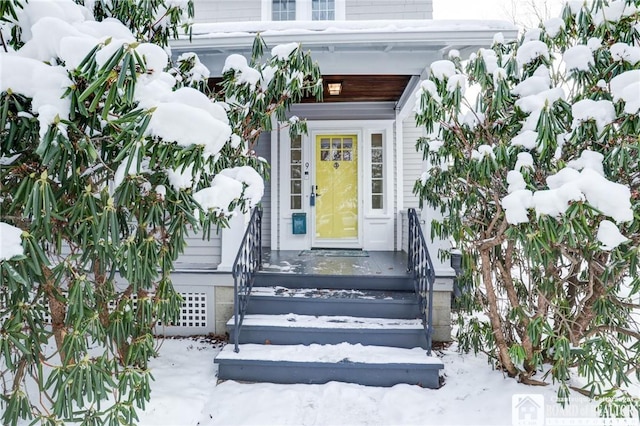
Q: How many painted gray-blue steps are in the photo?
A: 4